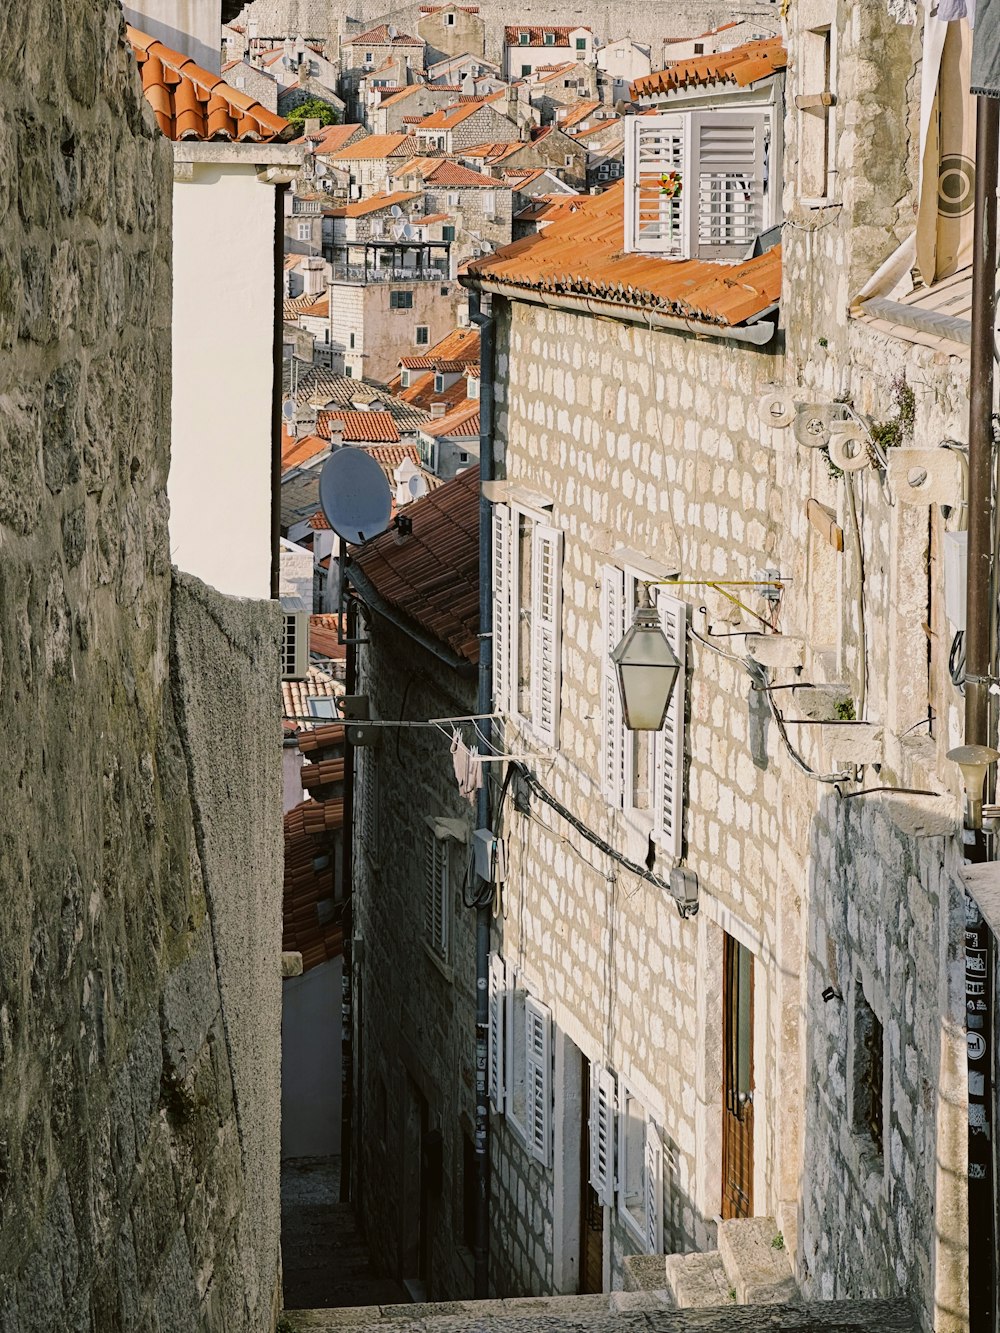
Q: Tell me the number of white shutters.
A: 10